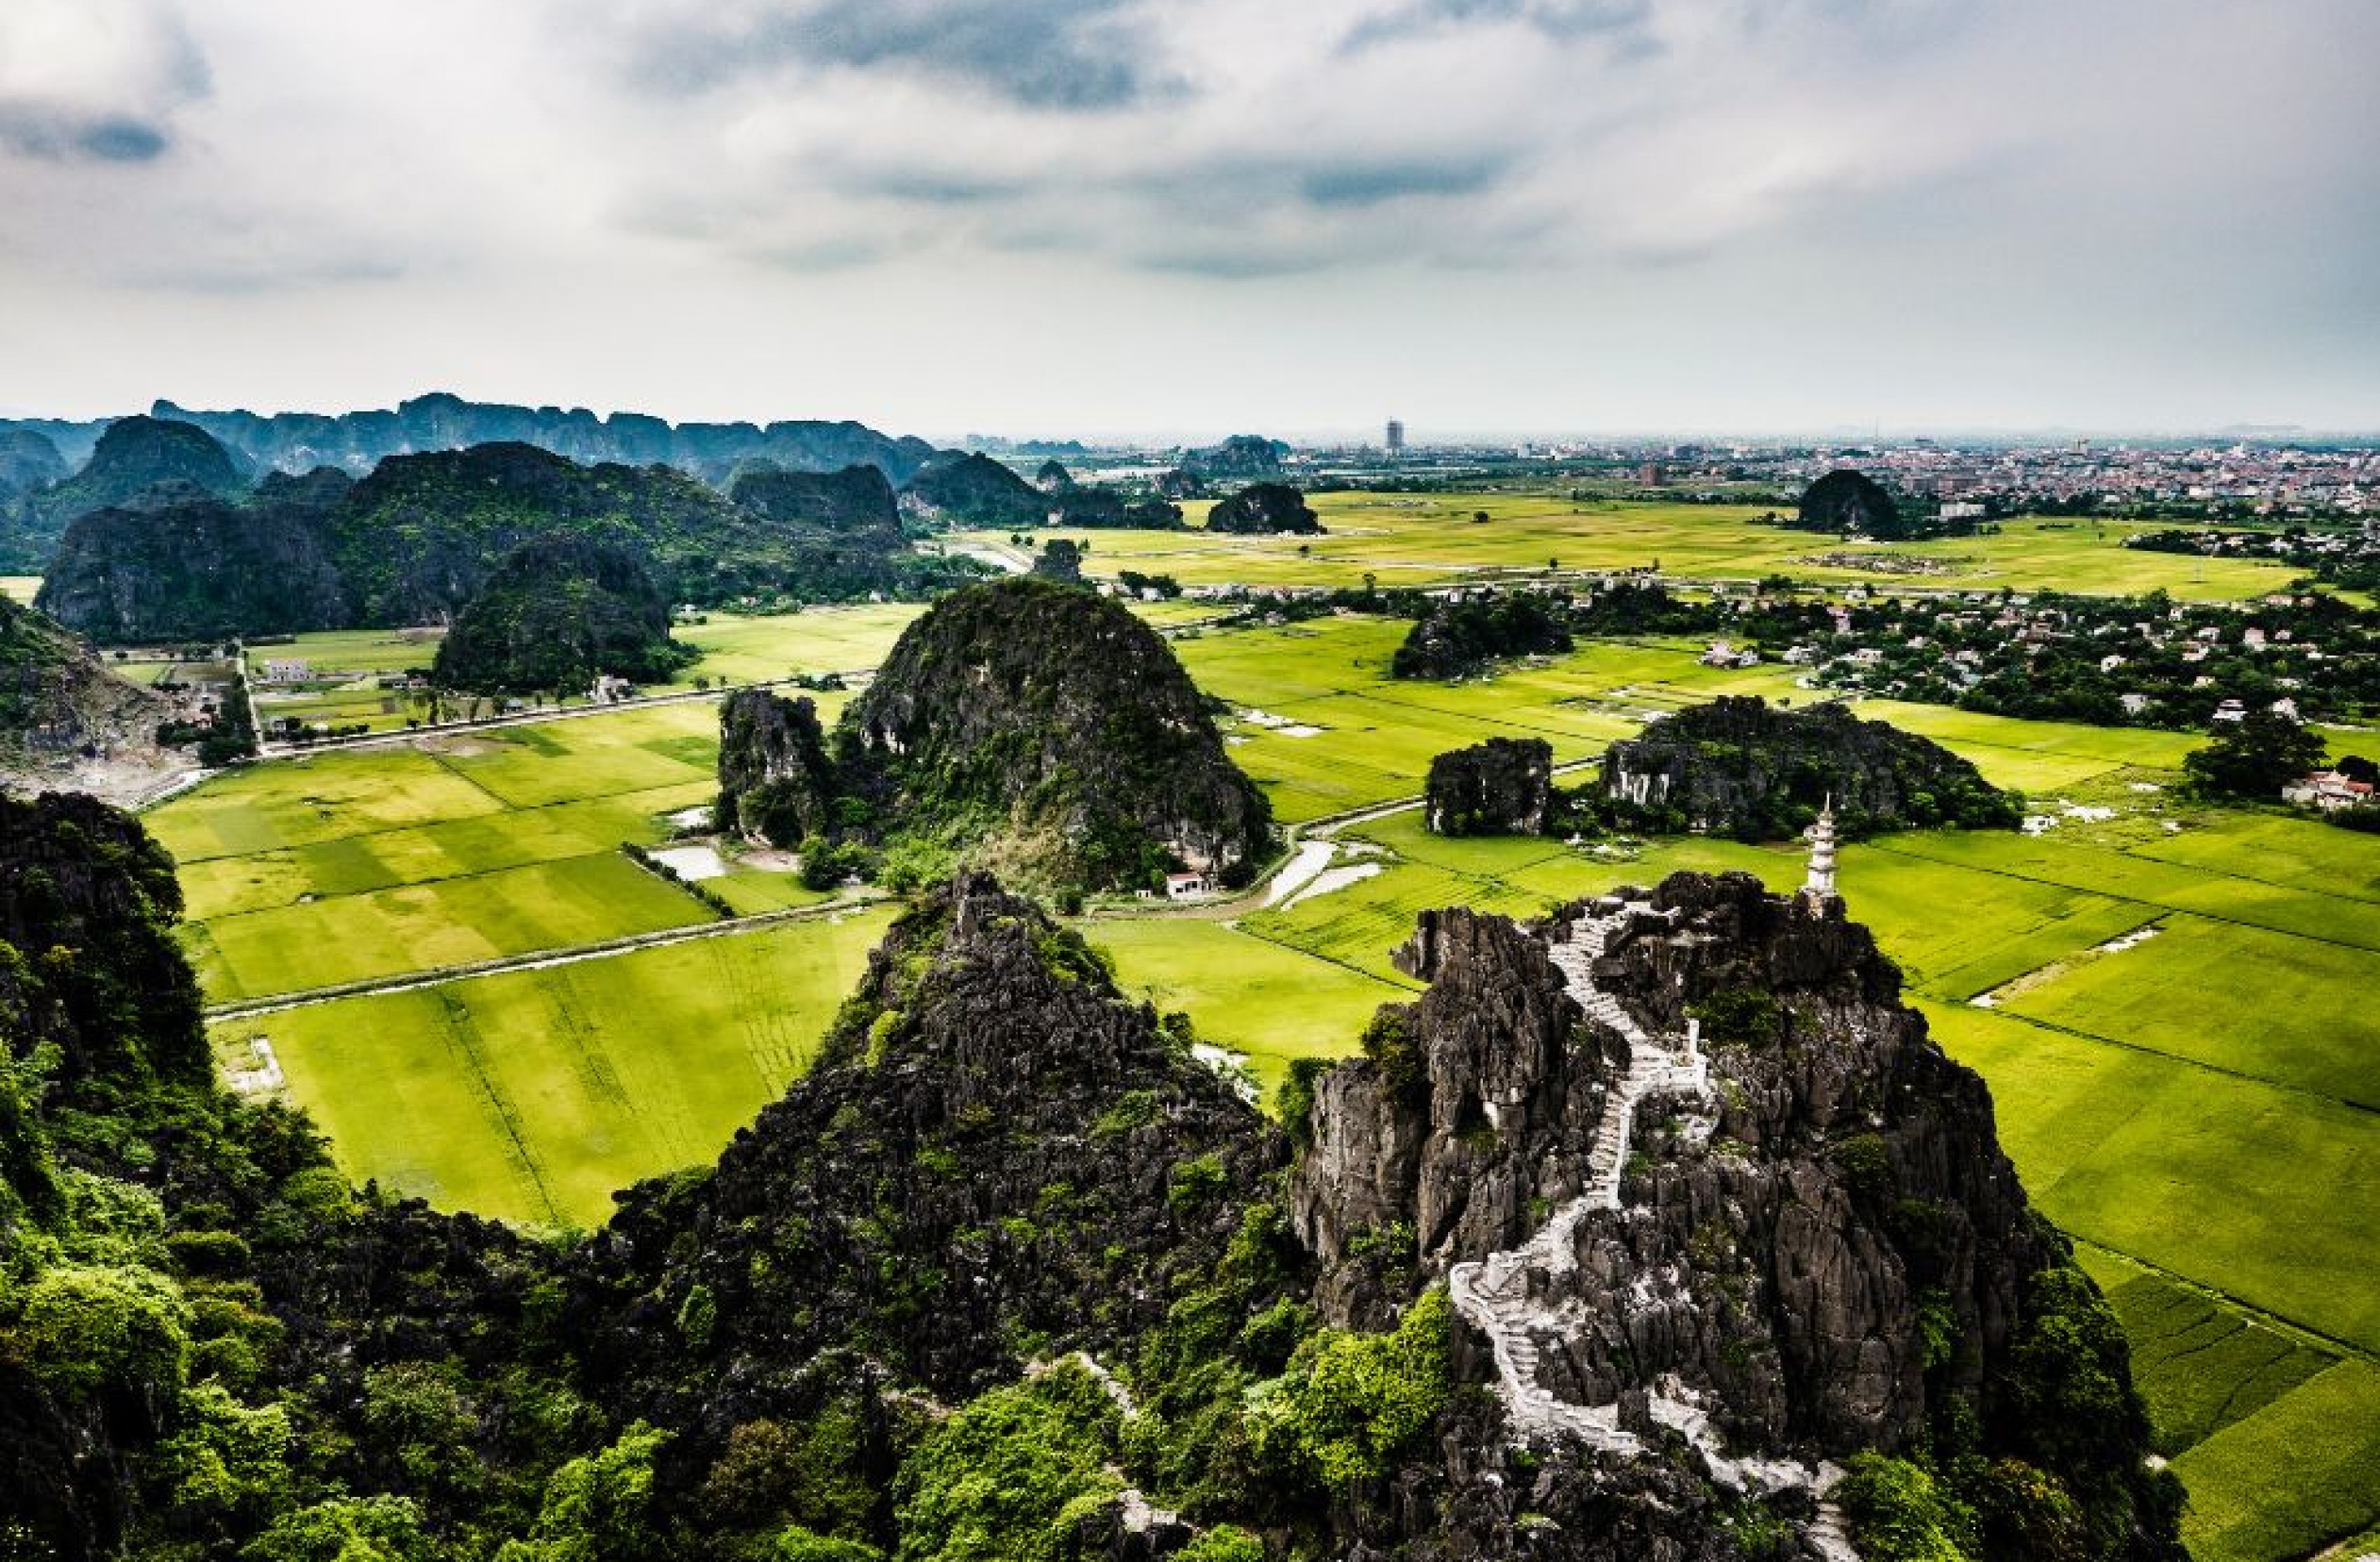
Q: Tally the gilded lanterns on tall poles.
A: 0